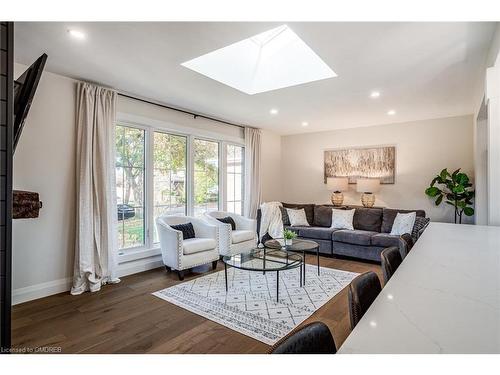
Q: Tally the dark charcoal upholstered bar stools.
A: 4